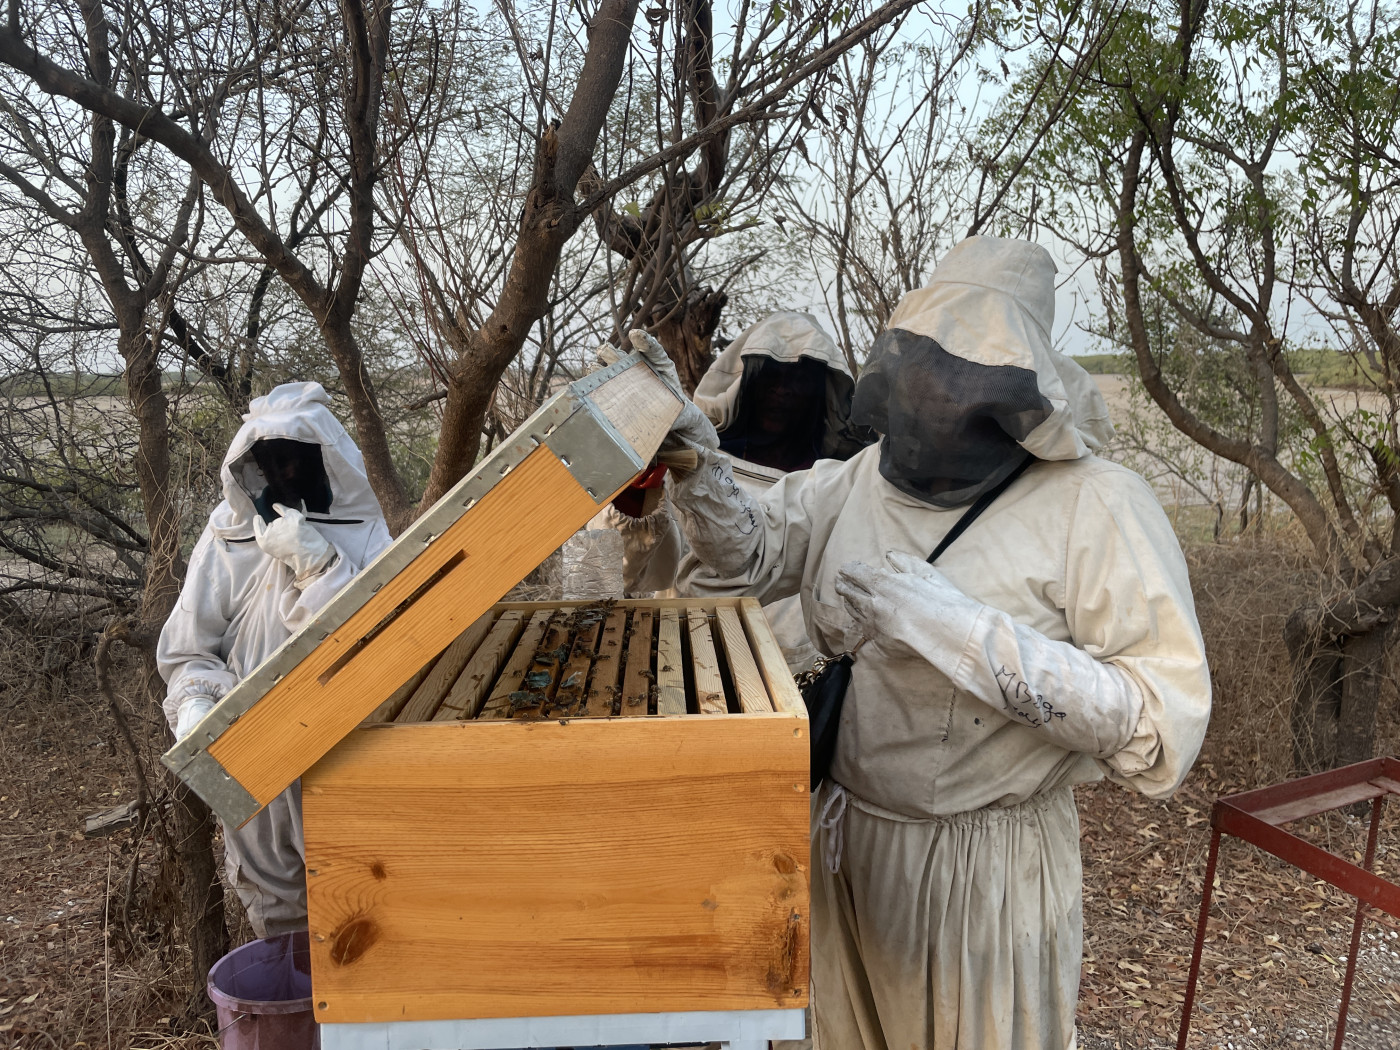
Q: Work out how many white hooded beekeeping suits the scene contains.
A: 3